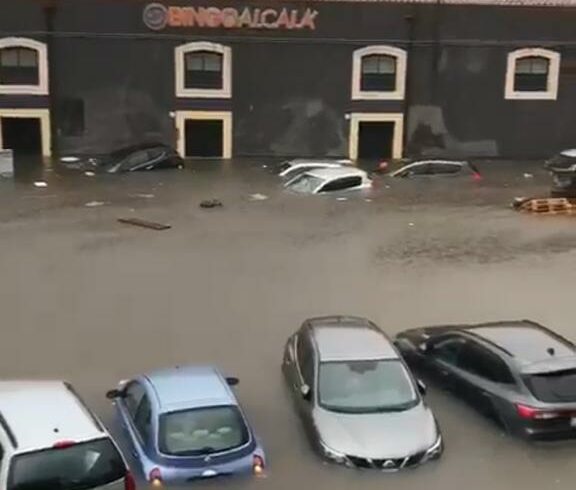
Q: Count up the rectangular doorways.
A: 3